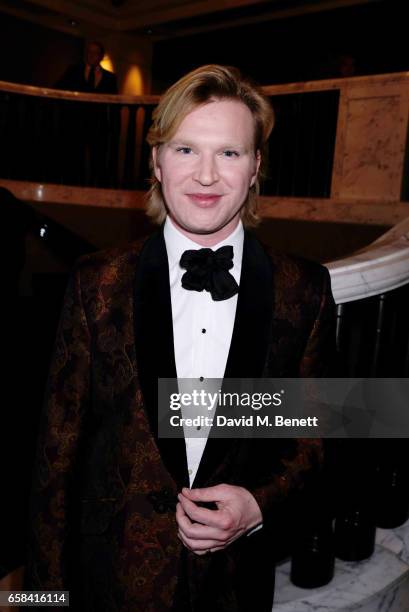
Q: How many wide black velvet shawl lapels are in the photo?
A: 2